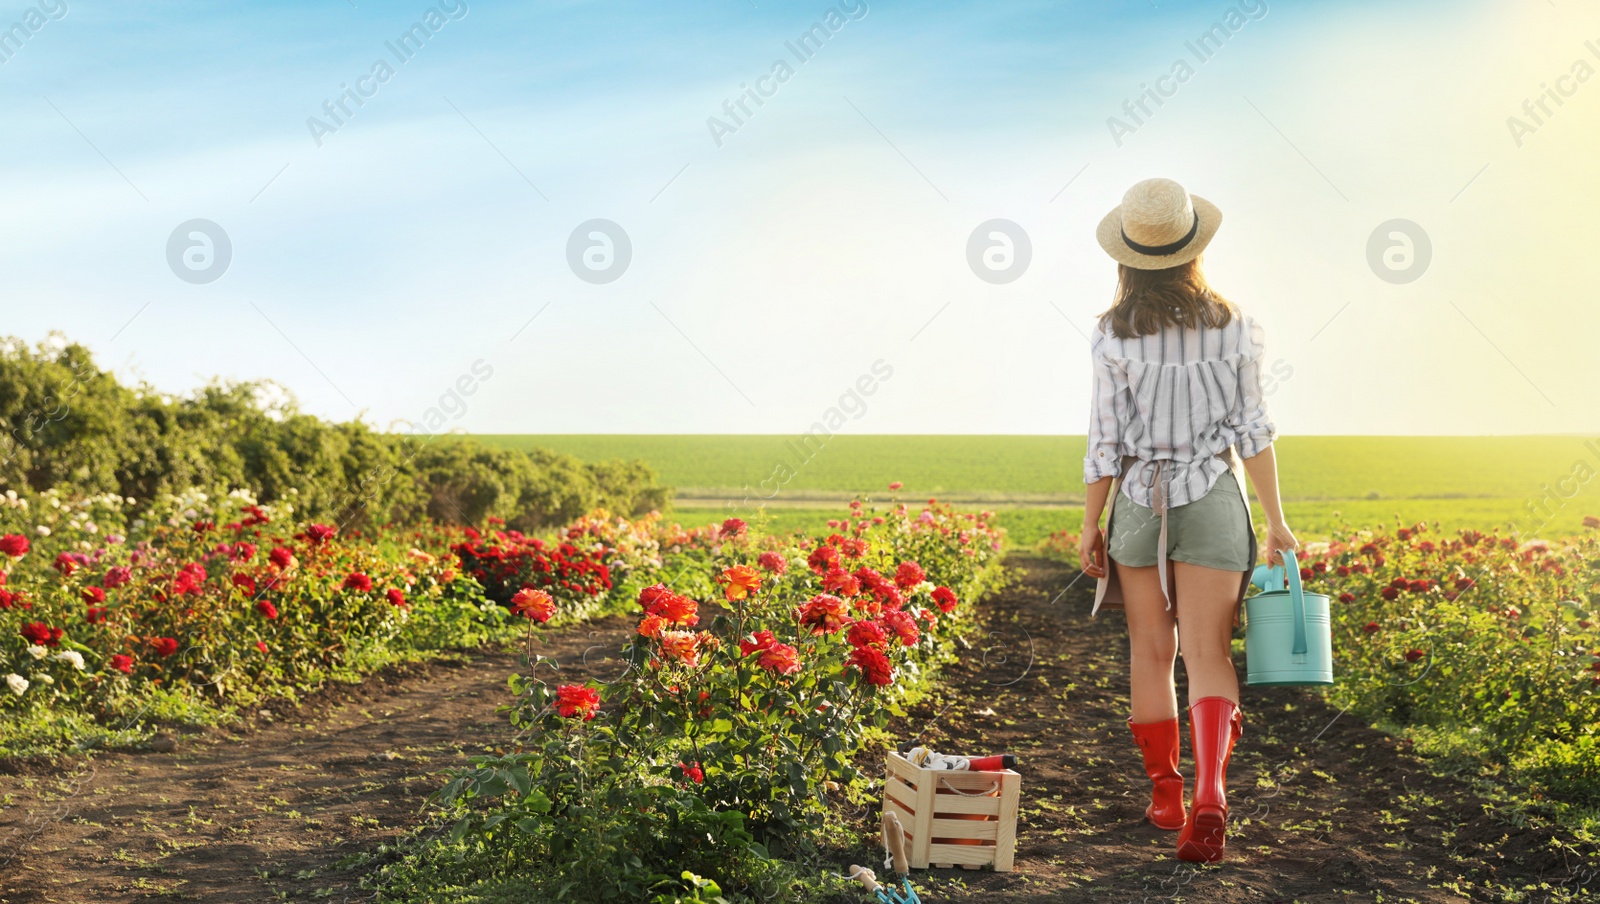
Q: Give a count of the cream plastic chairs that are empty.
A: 0